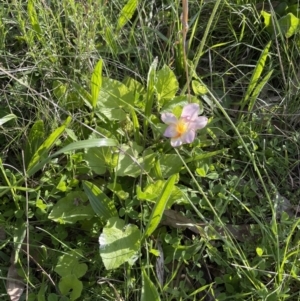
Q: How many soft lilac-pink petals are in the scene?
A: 6